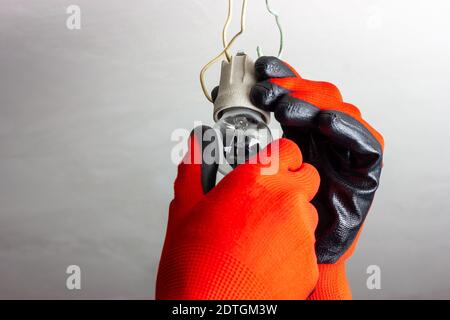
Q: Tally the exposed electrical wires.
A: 3